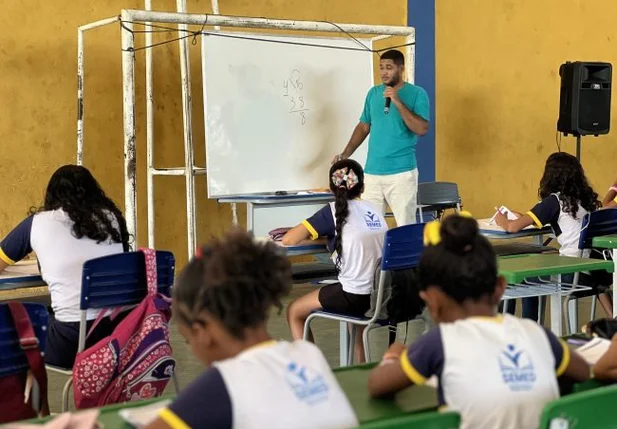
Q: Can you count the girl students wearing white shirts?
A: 5